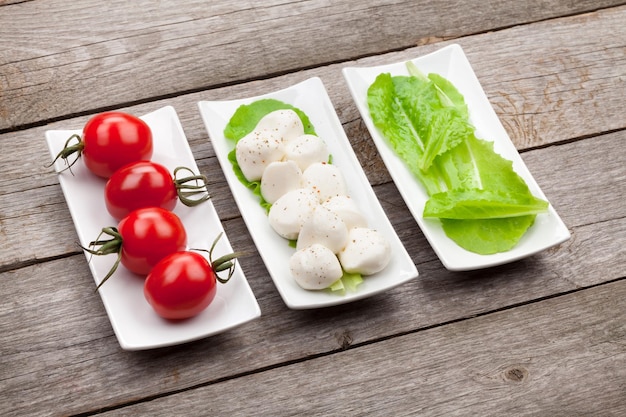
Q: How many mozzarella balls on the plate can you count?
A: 10